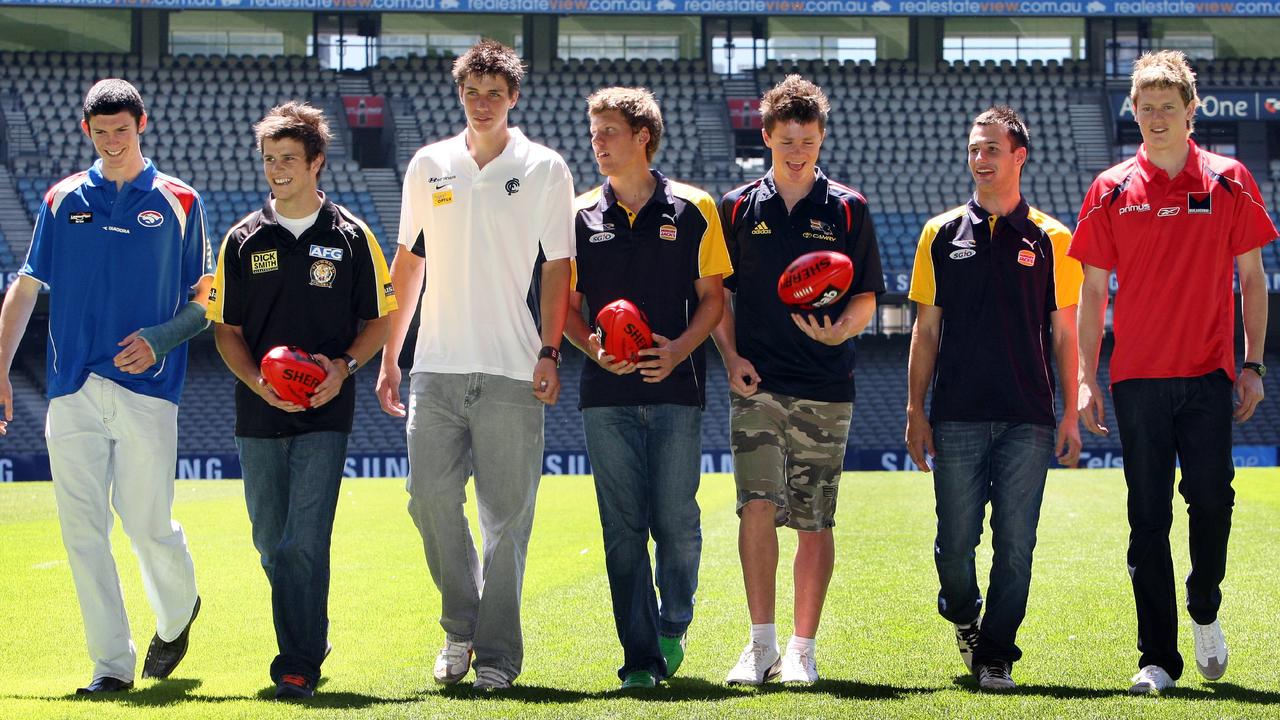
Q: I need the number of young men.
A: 7